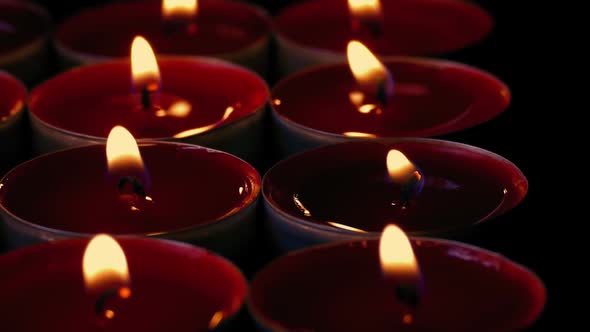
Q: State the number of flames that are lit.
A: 8